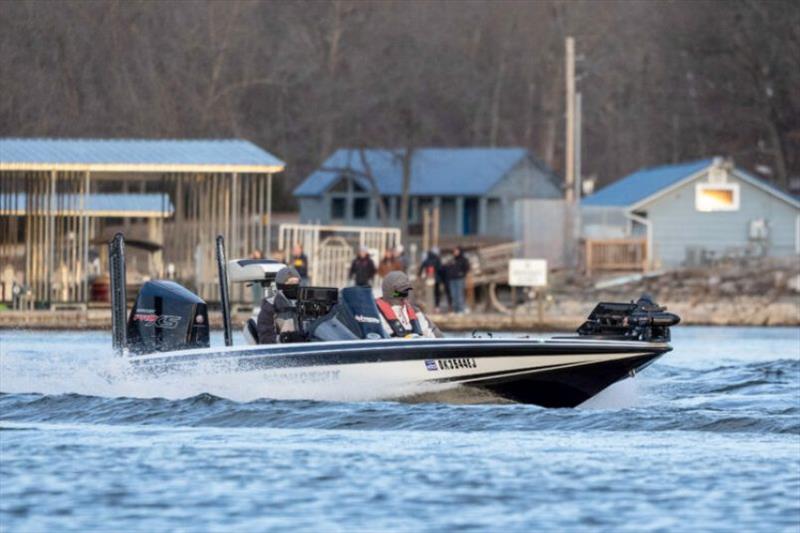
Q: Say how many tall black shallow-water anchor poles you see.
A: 2